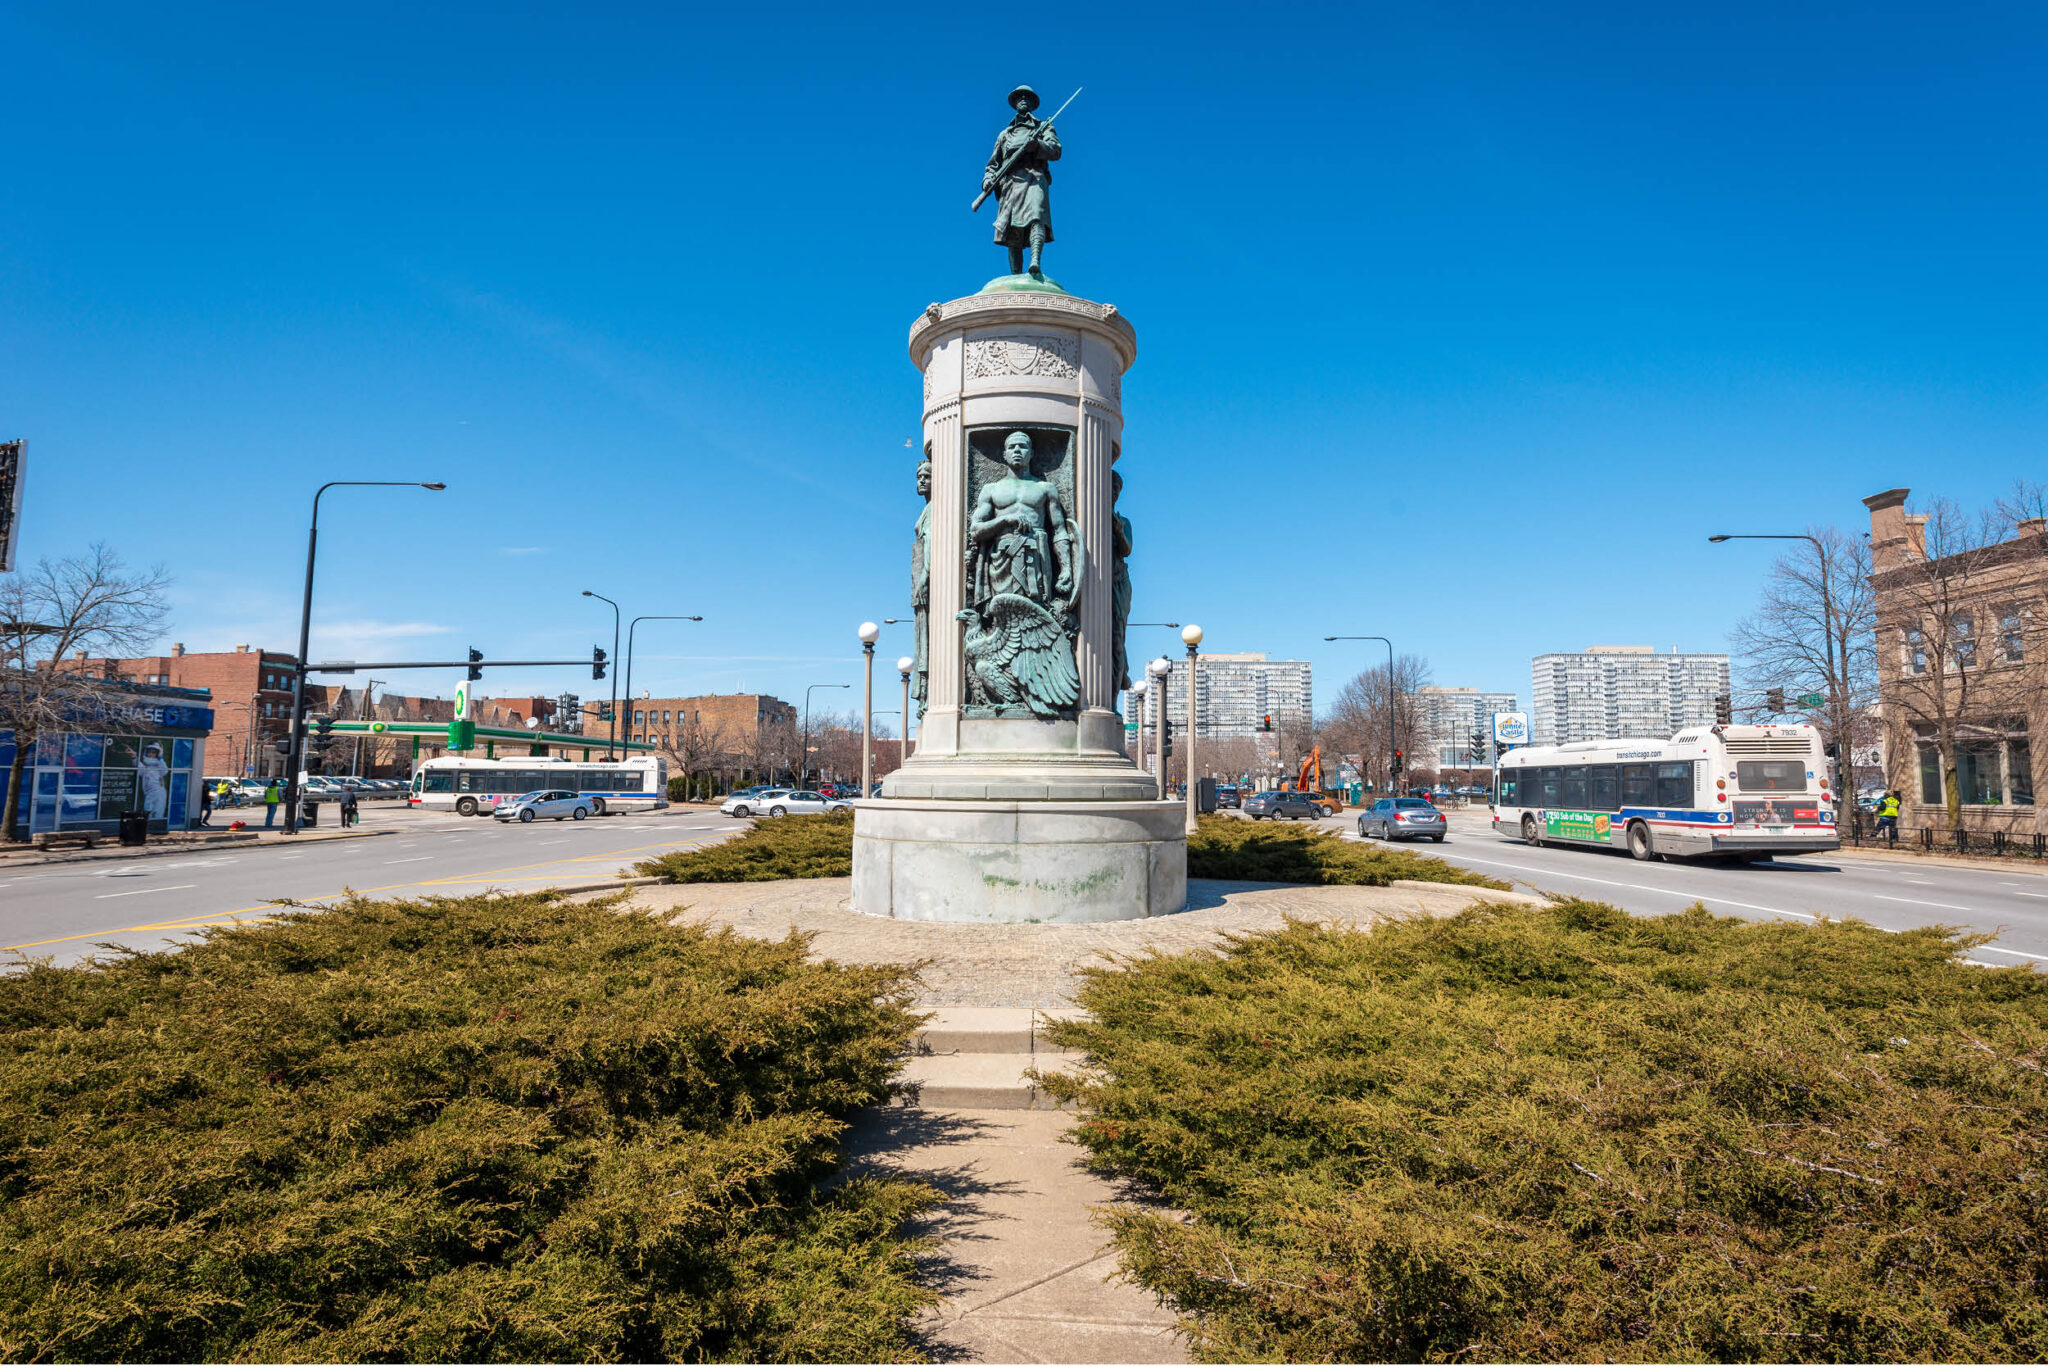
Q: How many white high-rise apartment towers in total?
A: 3